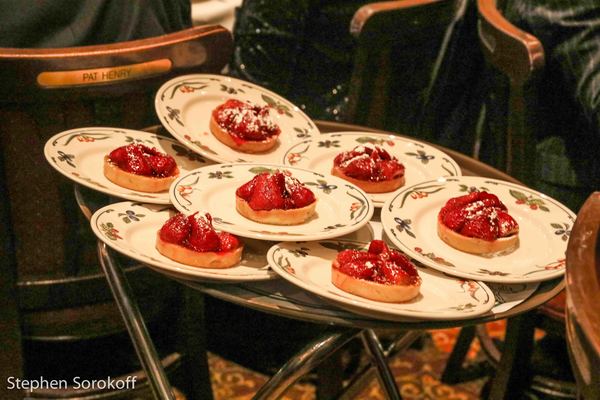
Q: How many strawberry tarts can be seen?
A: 7